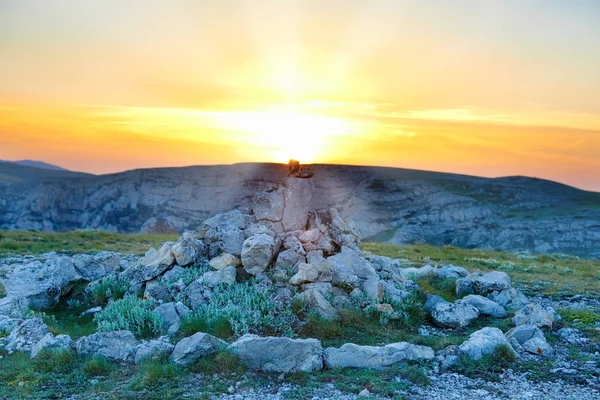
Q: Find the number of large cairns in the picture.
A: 1